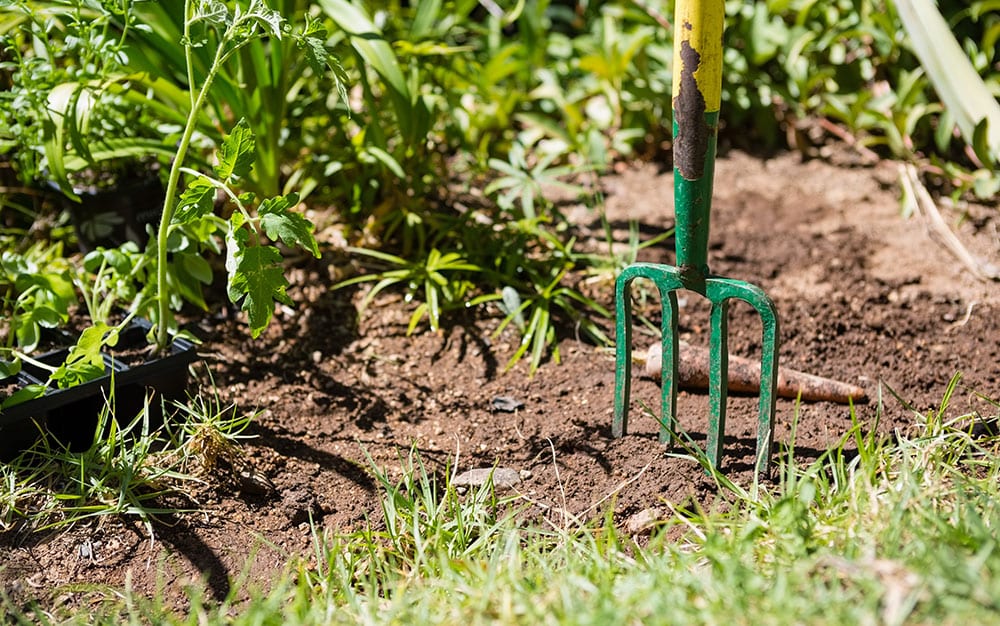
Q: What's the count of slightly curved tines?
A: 4